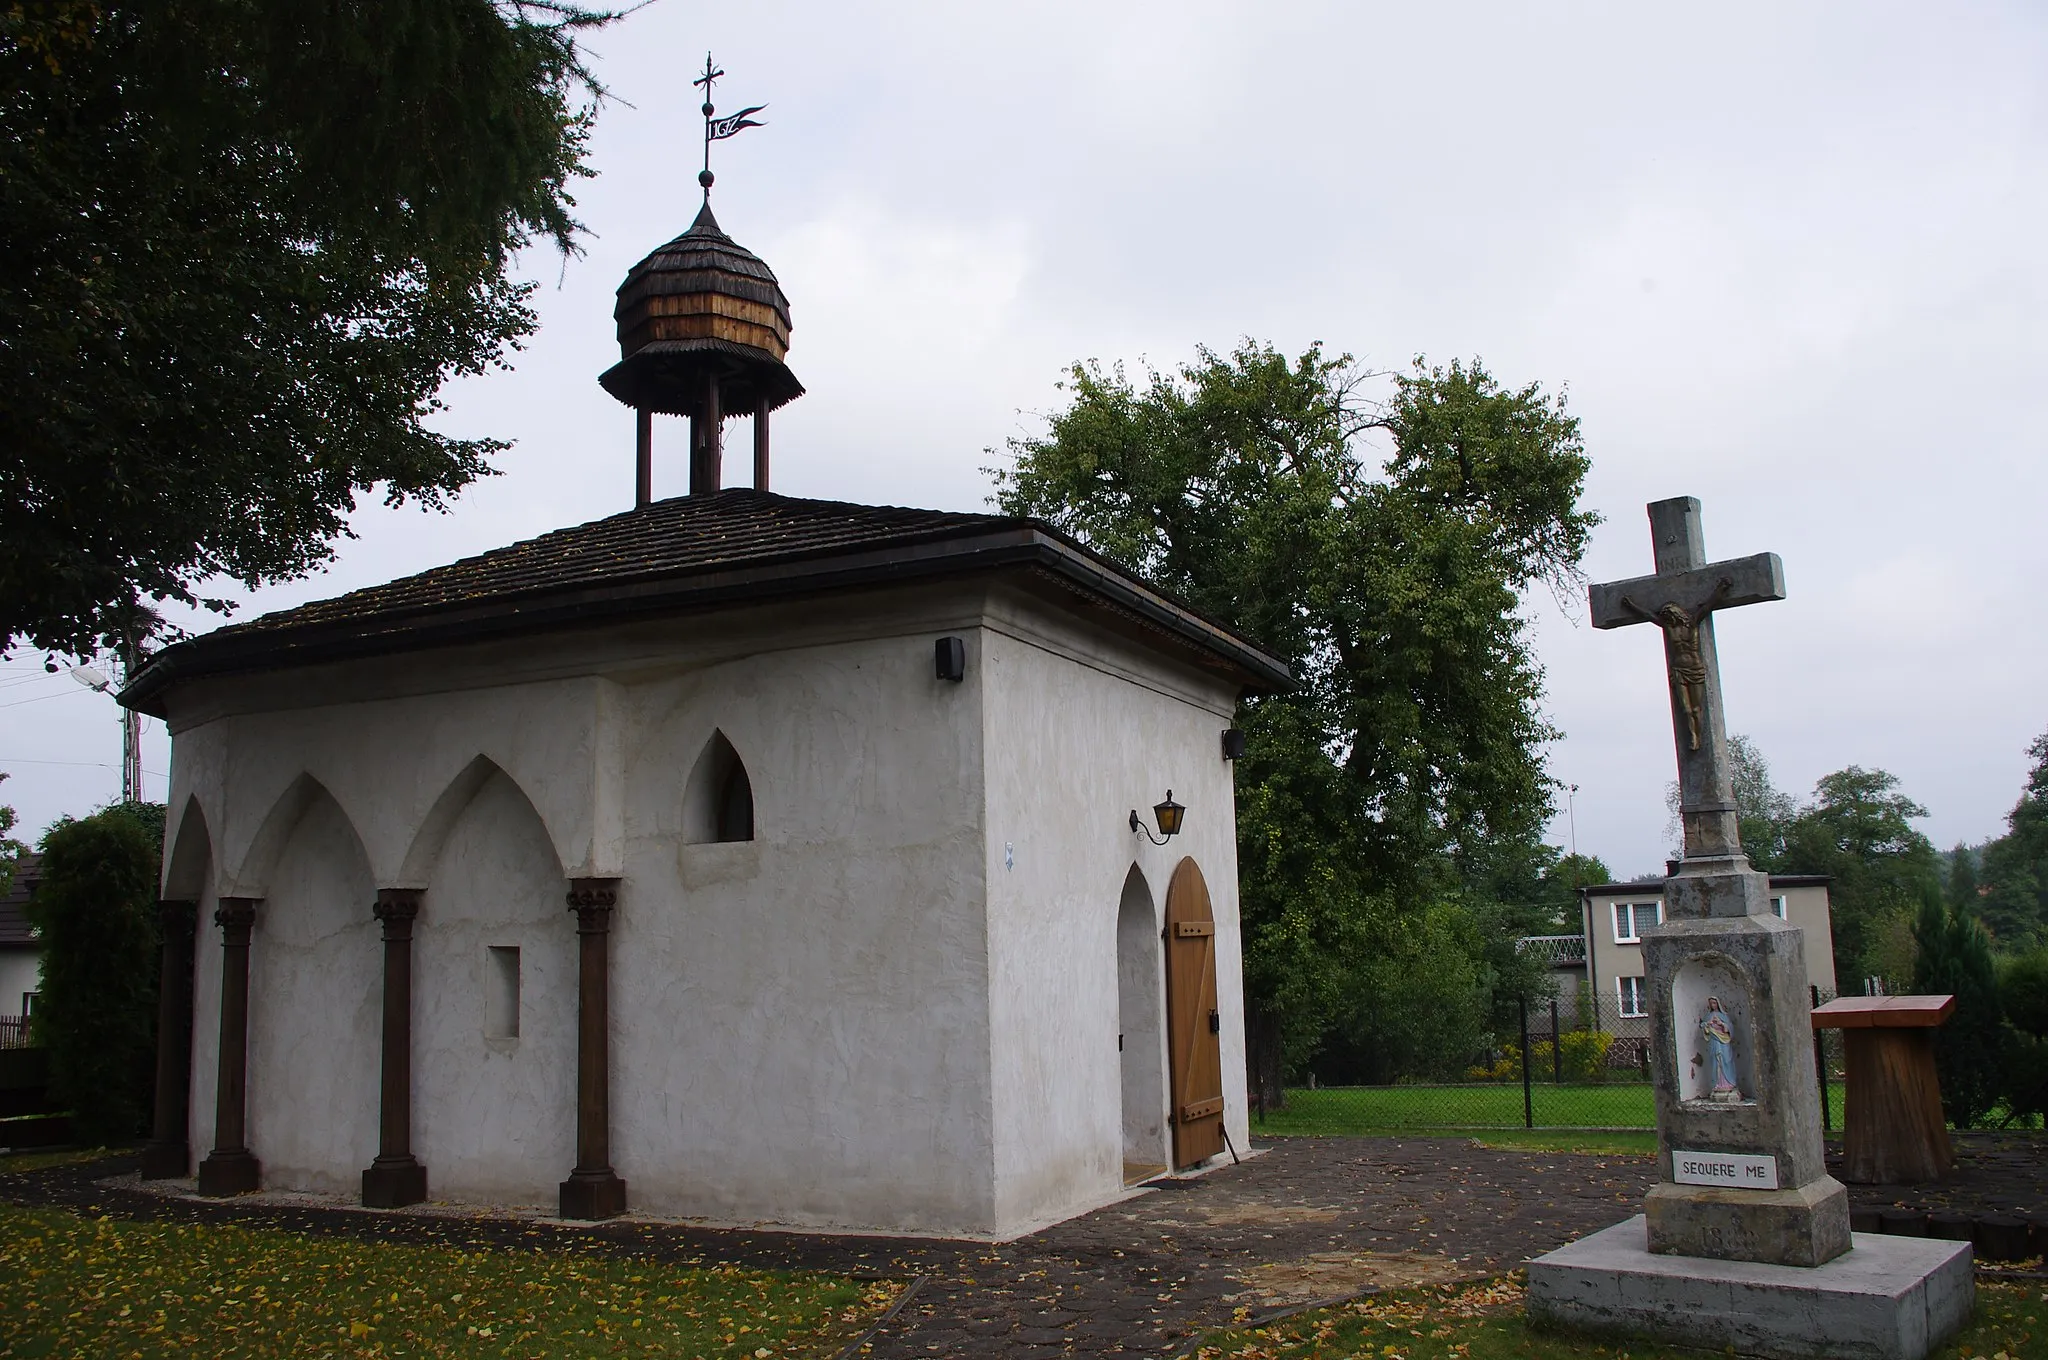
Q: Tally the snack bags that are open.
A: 0